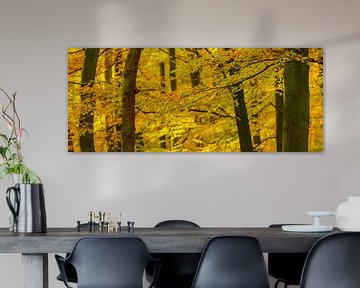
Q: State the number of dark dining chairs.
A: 6